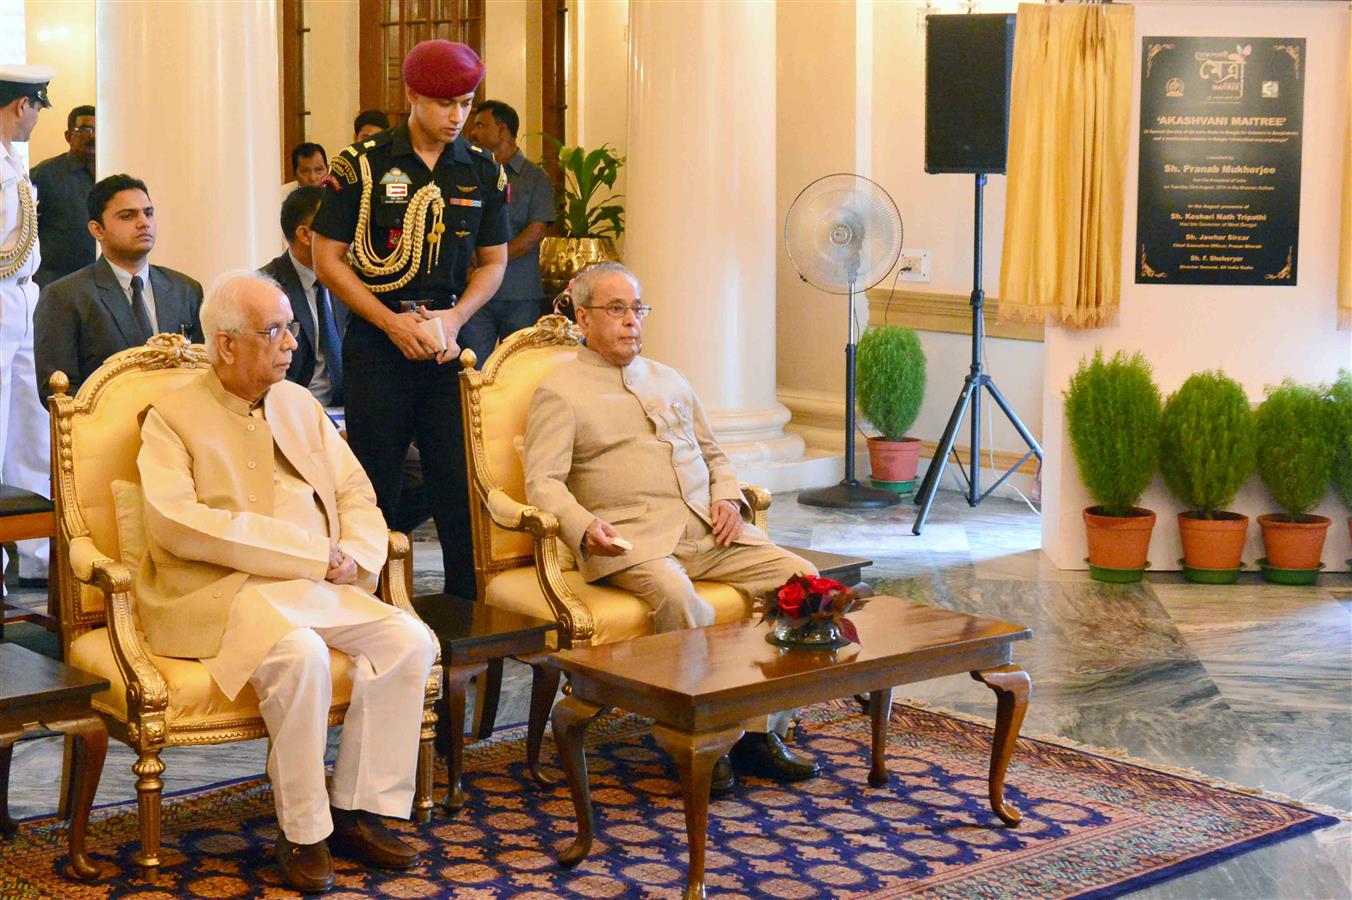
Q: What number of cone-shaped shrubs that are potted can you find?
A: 5